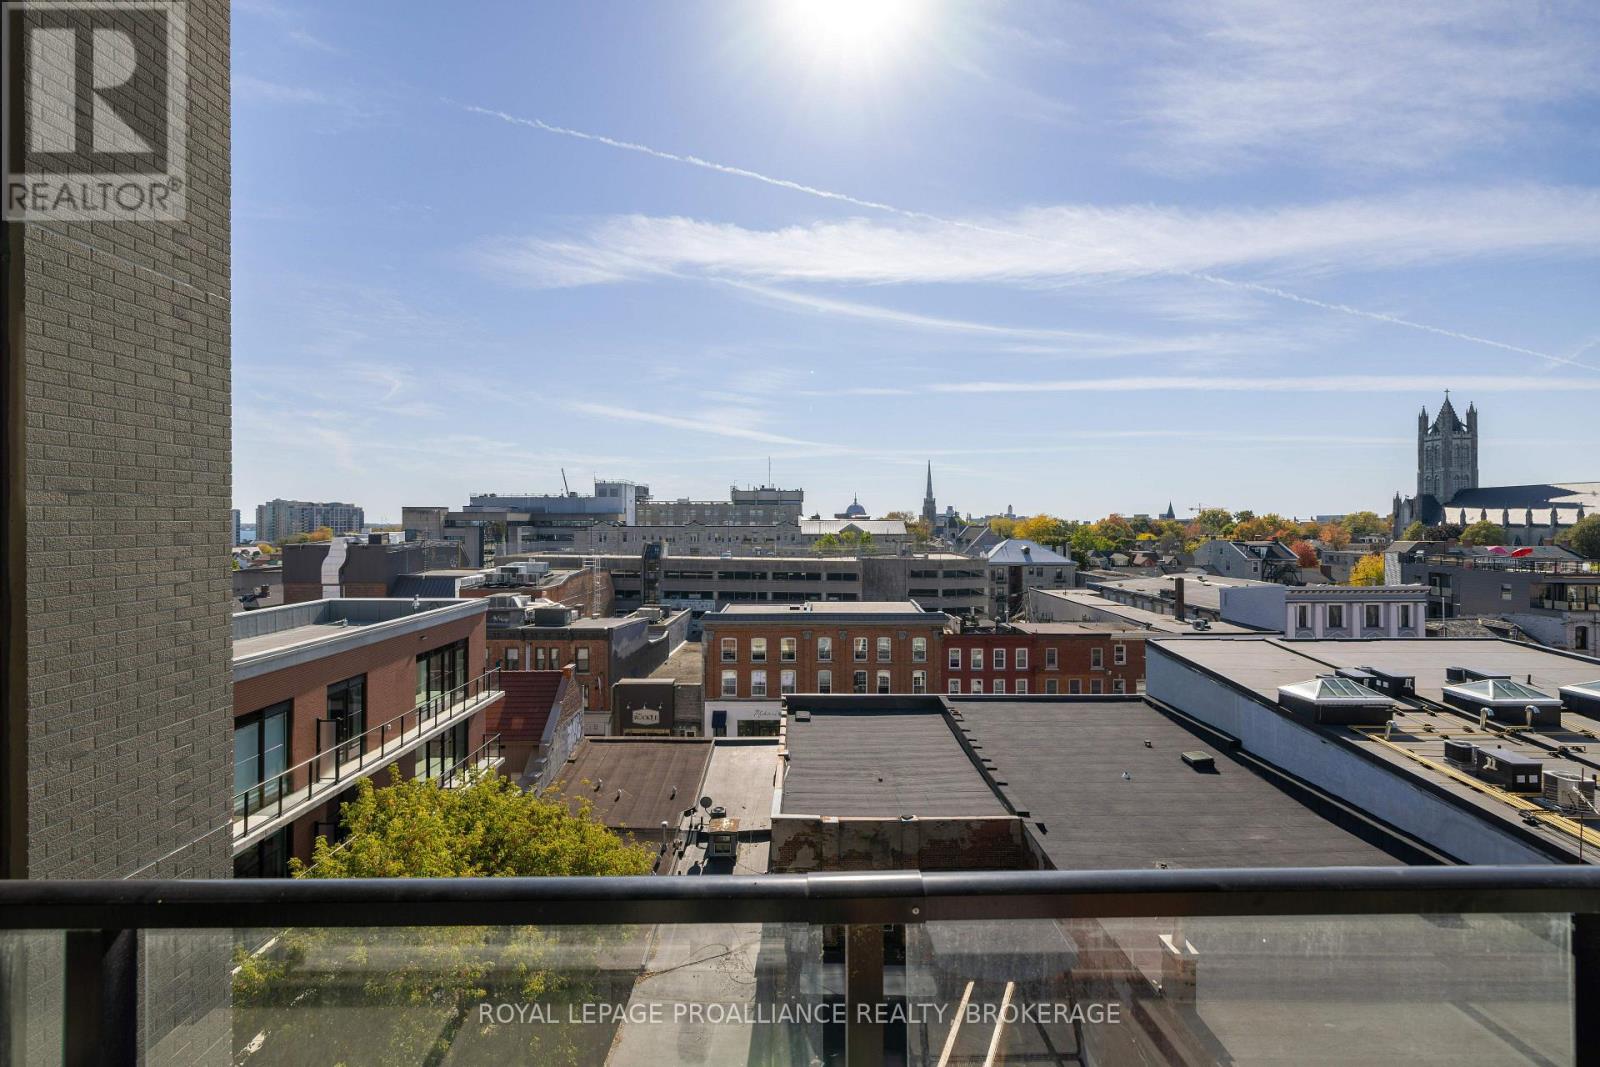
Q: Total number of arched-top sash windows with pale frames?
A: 14